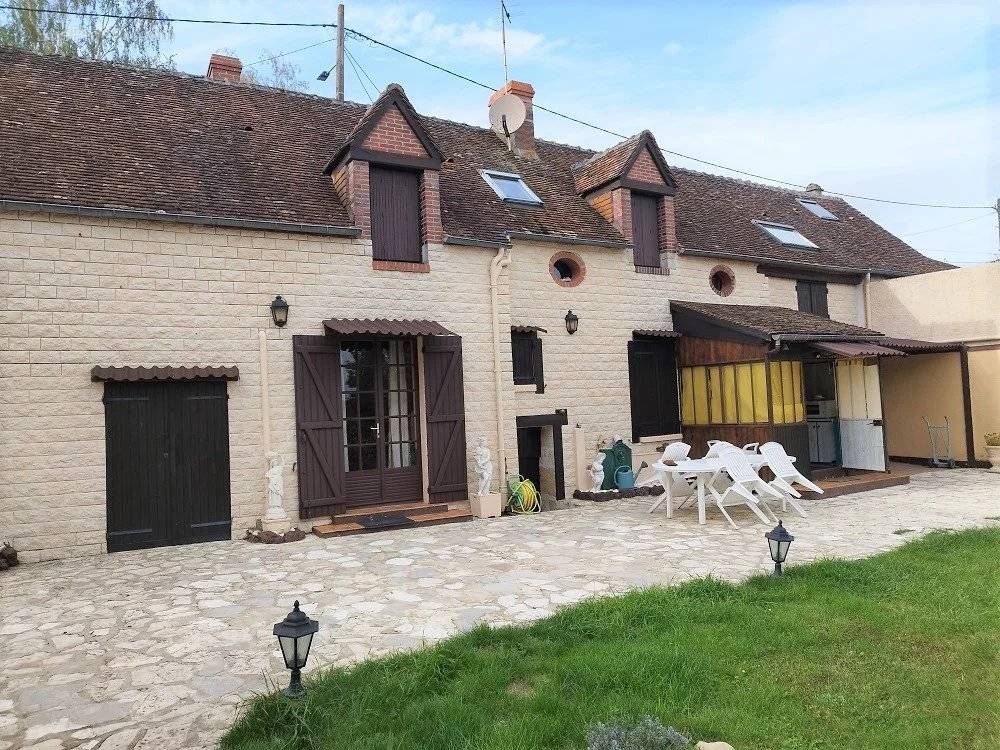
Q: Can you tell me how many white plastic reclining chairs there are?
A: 4